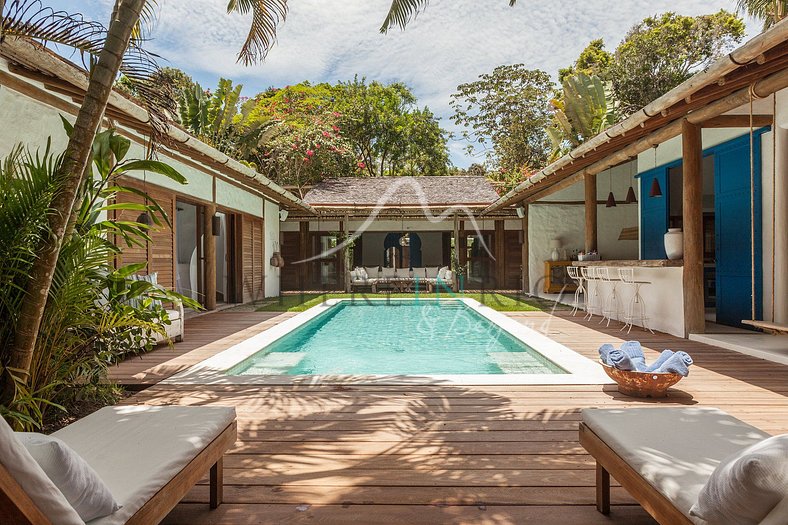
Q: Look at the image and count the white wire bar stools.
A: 4